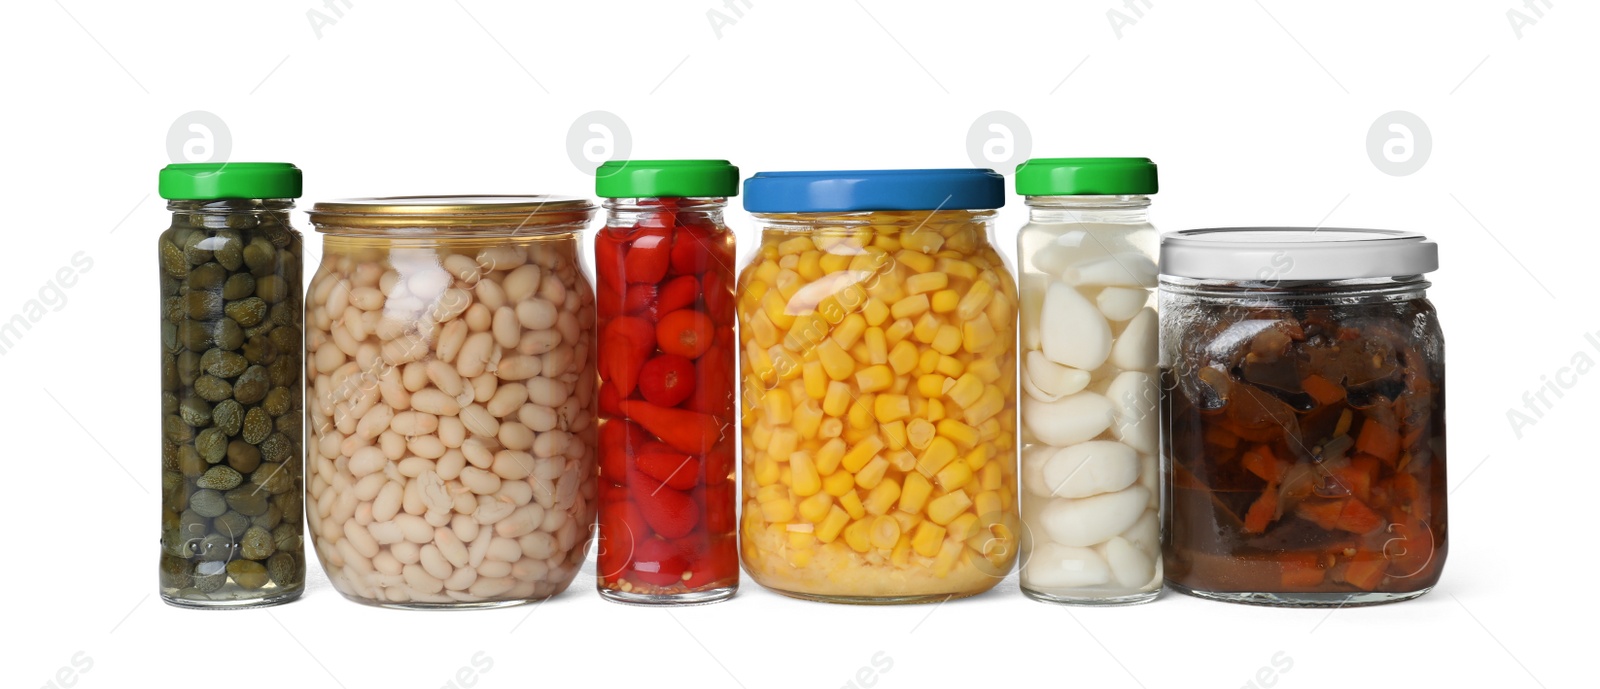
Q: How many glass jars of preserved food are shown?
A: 6